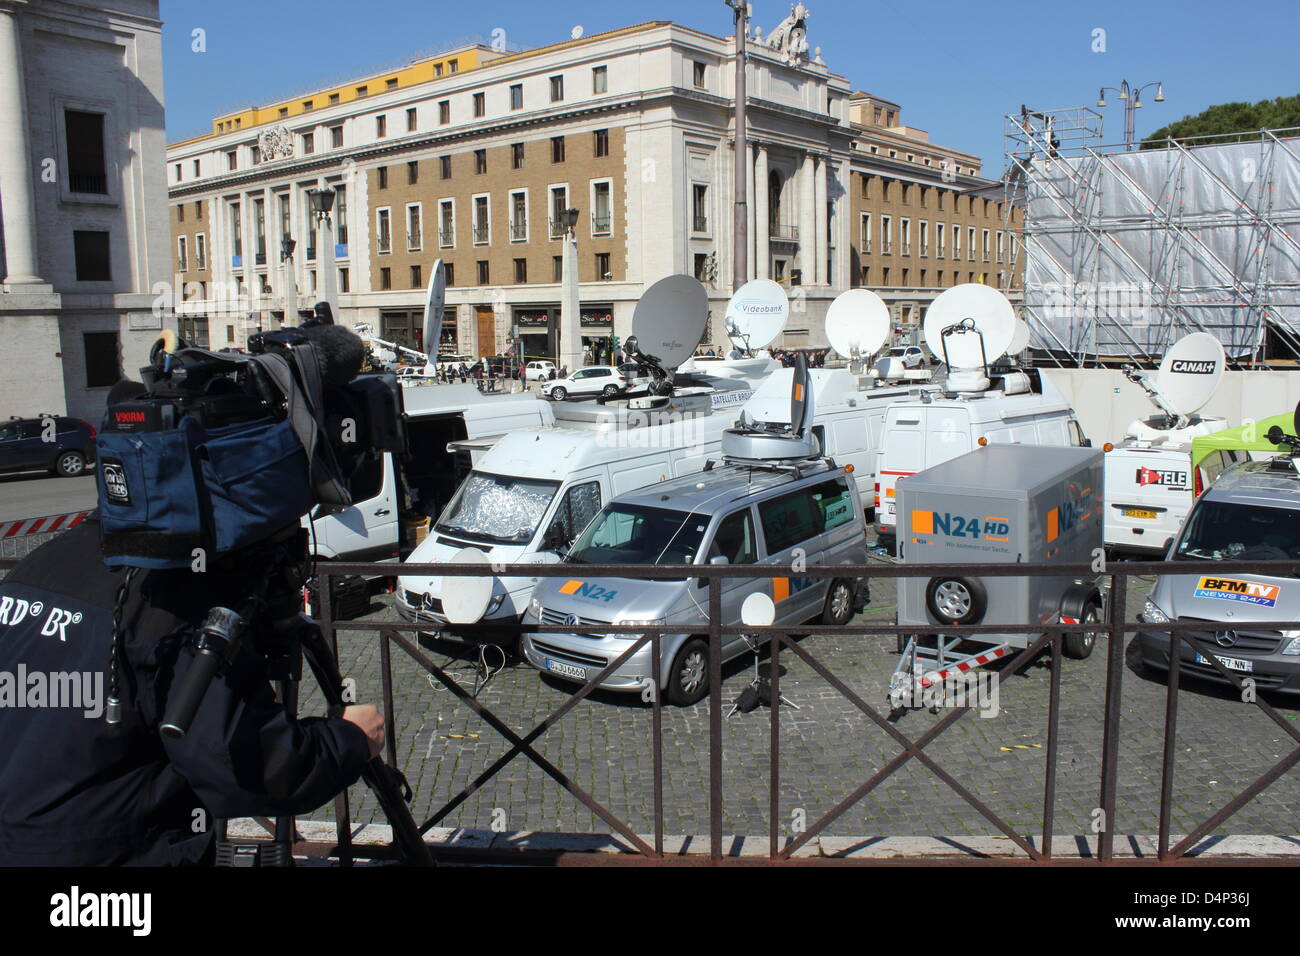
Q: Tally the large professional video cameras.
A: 1